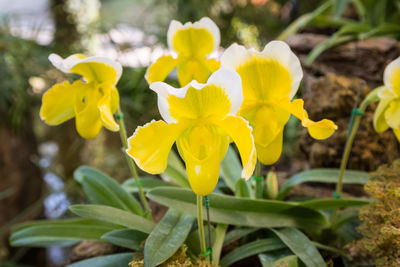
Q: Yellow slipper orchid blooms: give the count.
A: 5